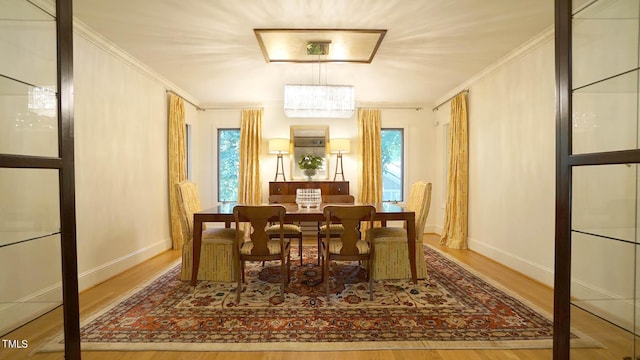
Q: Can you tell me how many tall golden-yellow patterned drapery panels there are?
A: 4